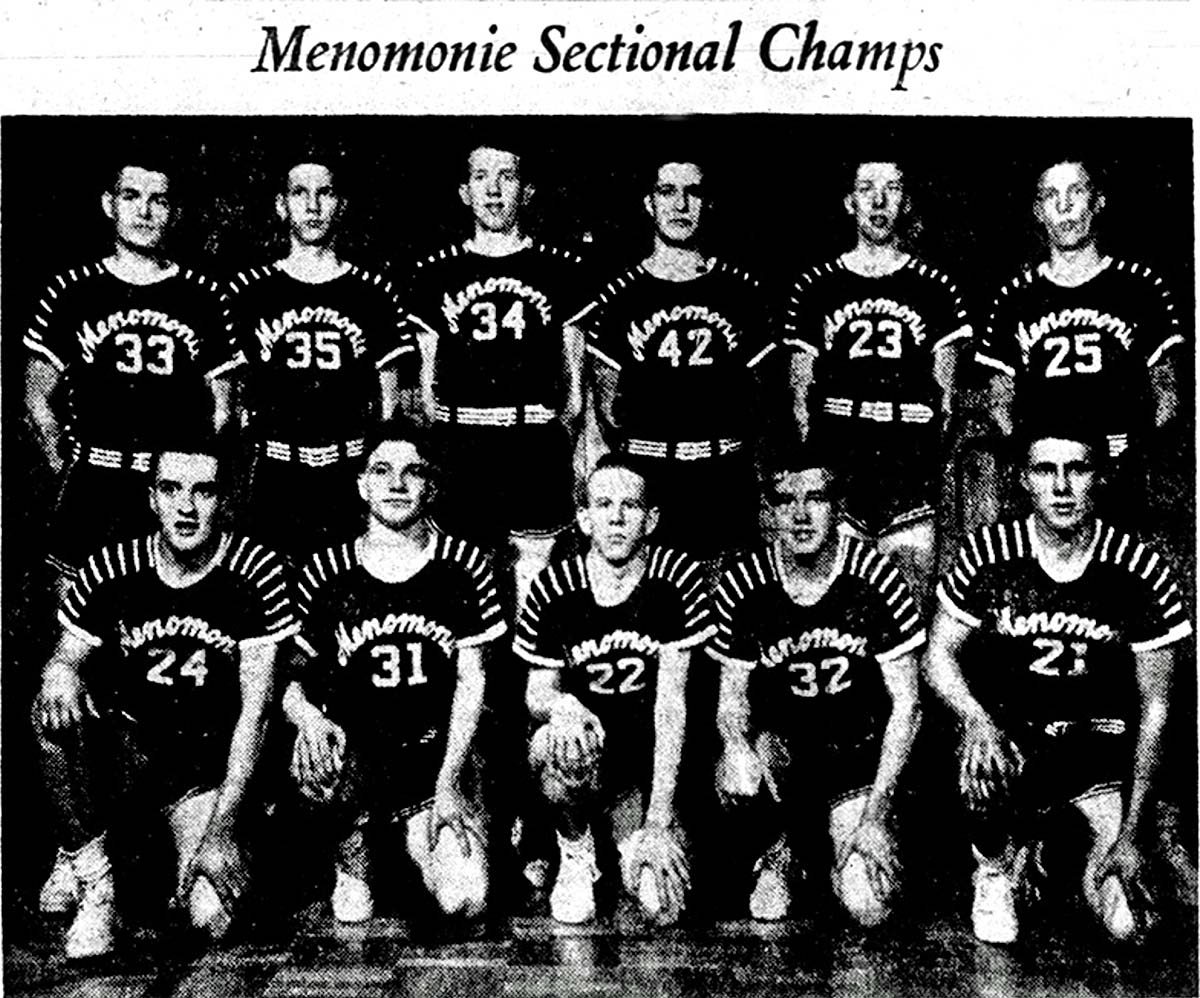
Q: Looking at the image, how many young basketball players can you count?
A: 11